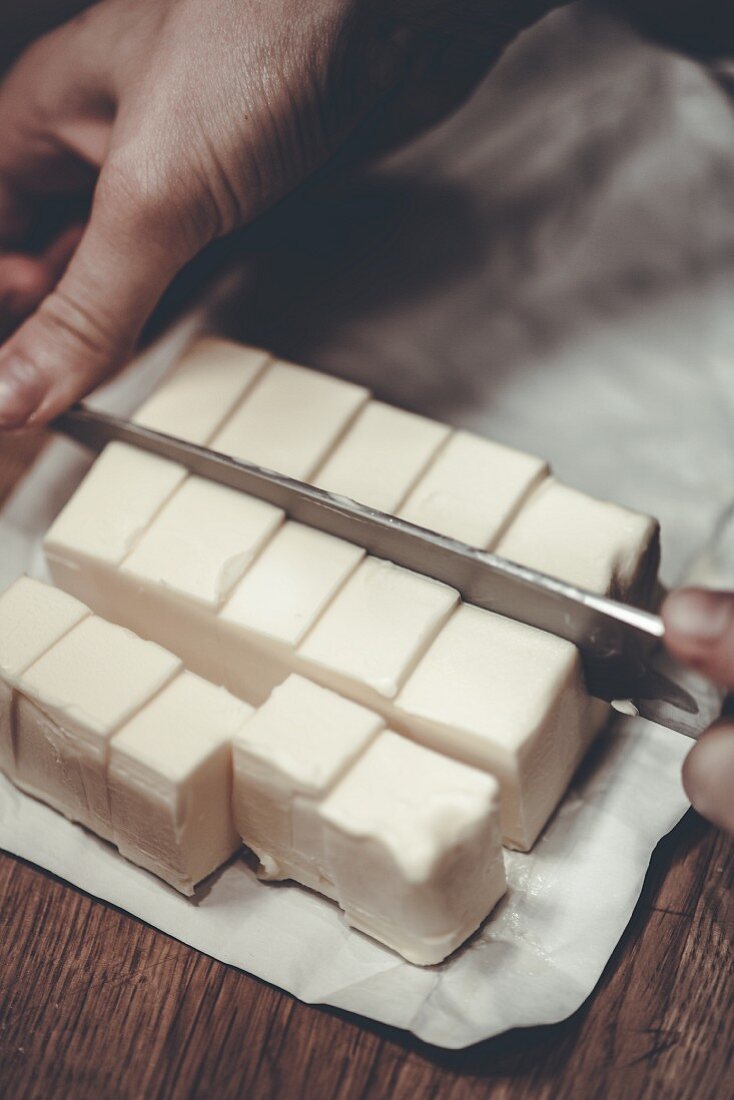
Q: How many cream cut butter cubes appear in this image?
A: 15